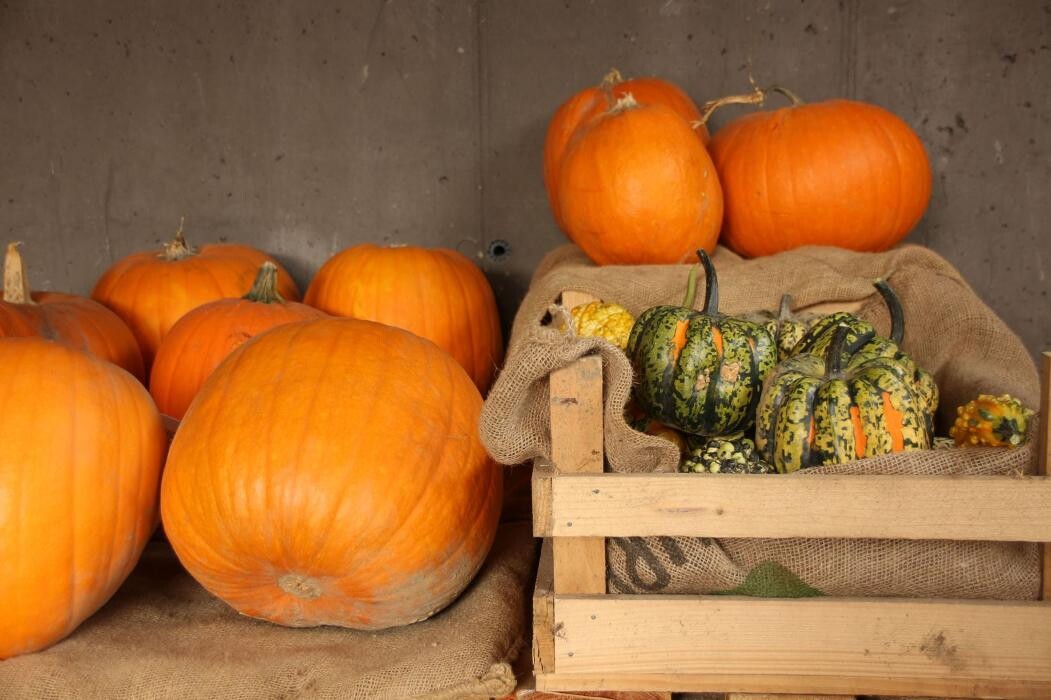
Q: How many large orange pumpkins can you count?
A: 9